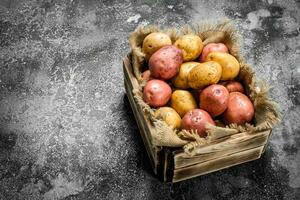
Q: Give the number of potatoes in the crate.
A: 15